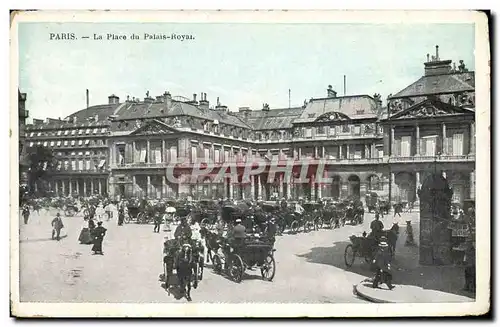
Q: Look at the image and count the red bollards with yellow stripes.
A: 0